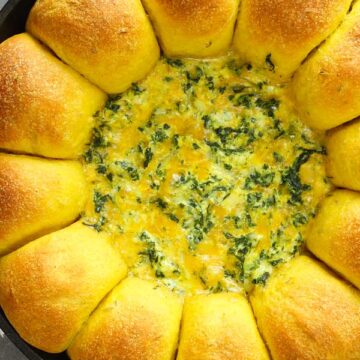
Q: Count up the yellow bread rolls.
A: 12